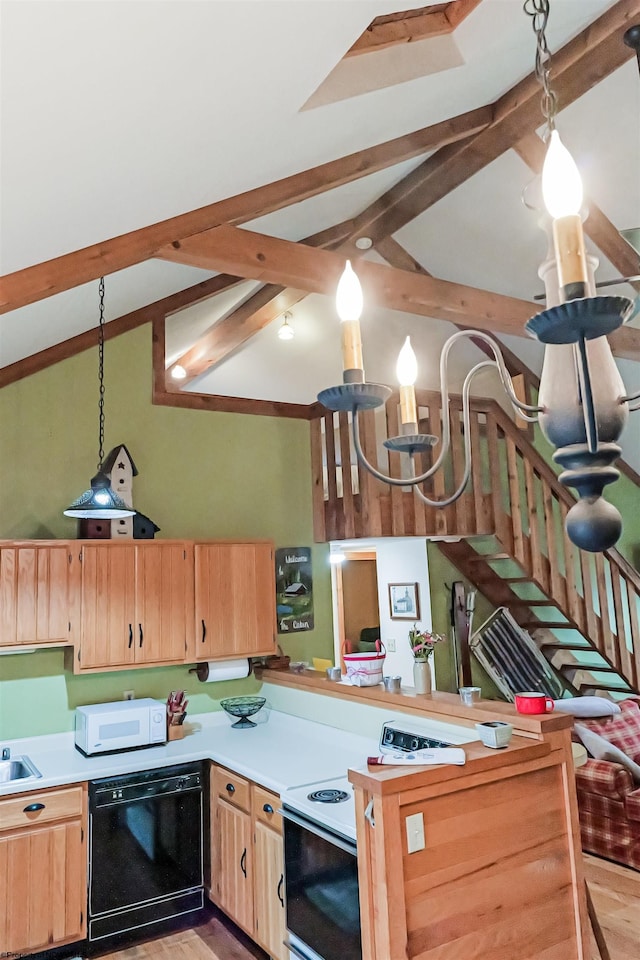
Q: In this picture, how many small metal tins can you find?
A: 3